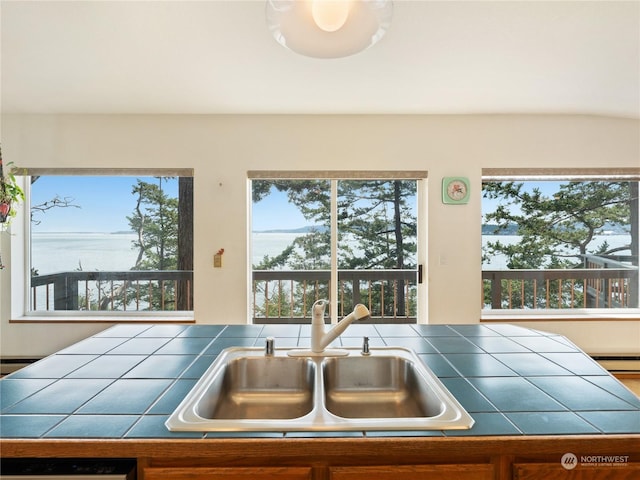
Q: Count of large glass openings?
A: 3